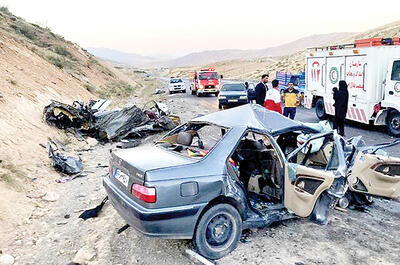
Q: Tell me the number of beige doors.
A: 2